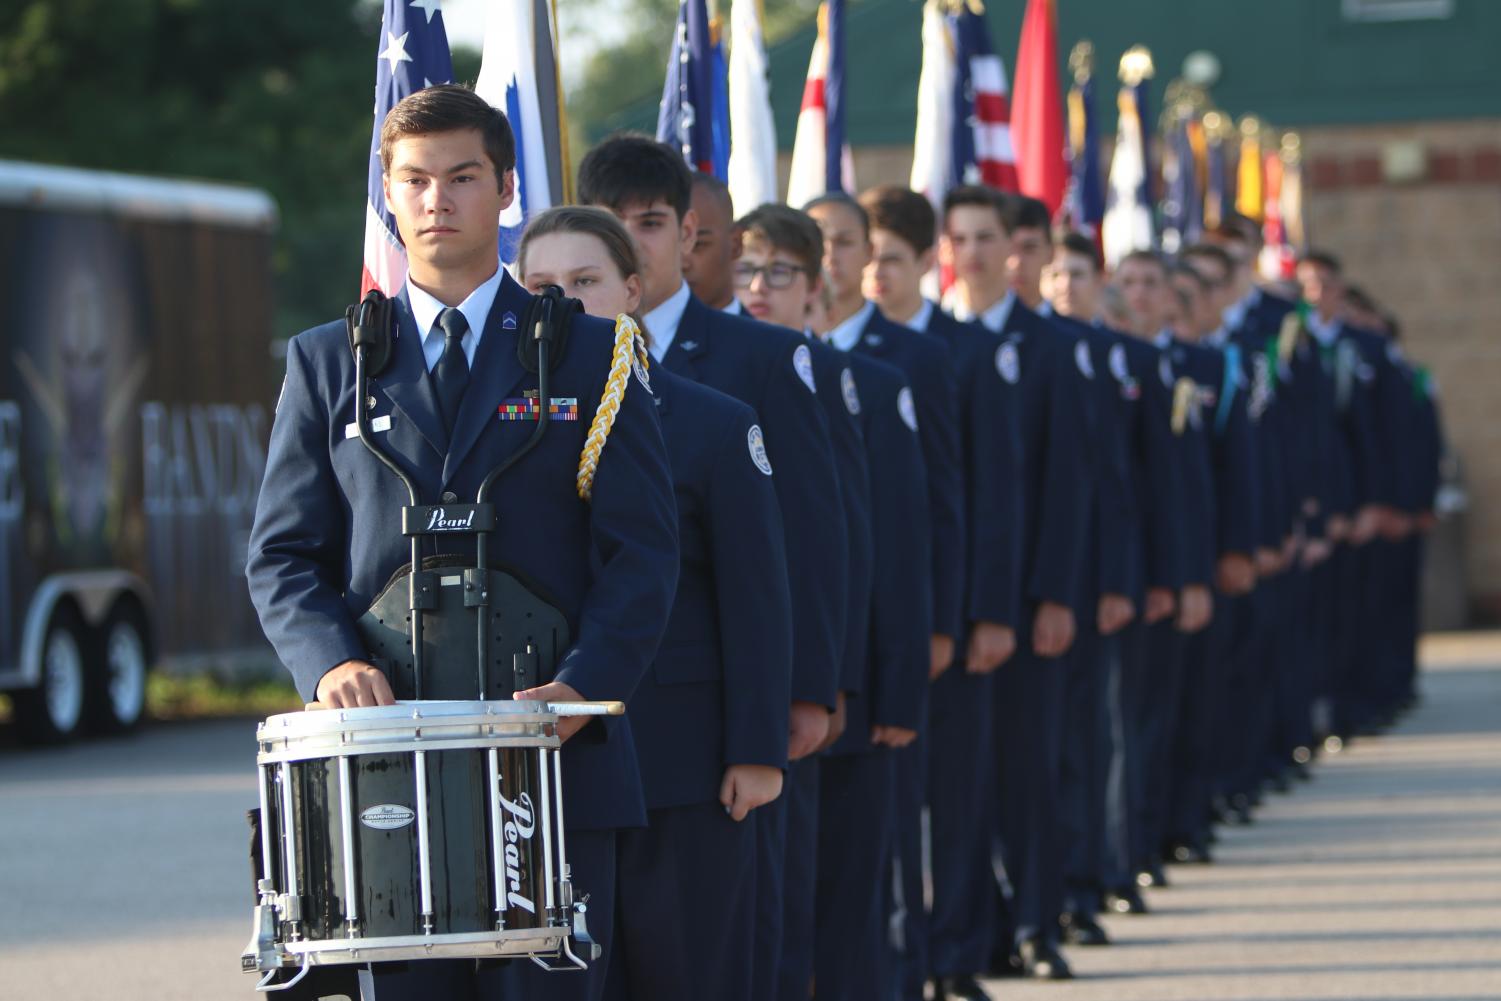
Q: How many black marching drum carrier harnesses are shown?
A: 1